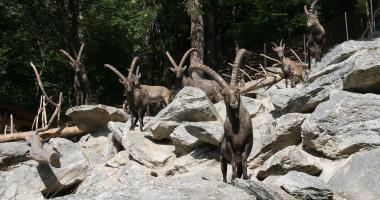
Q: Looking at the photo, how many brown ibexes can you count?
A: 7